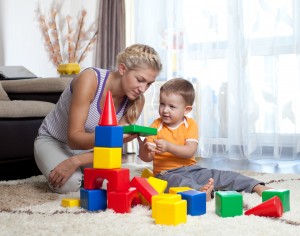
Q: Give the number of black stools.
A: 0